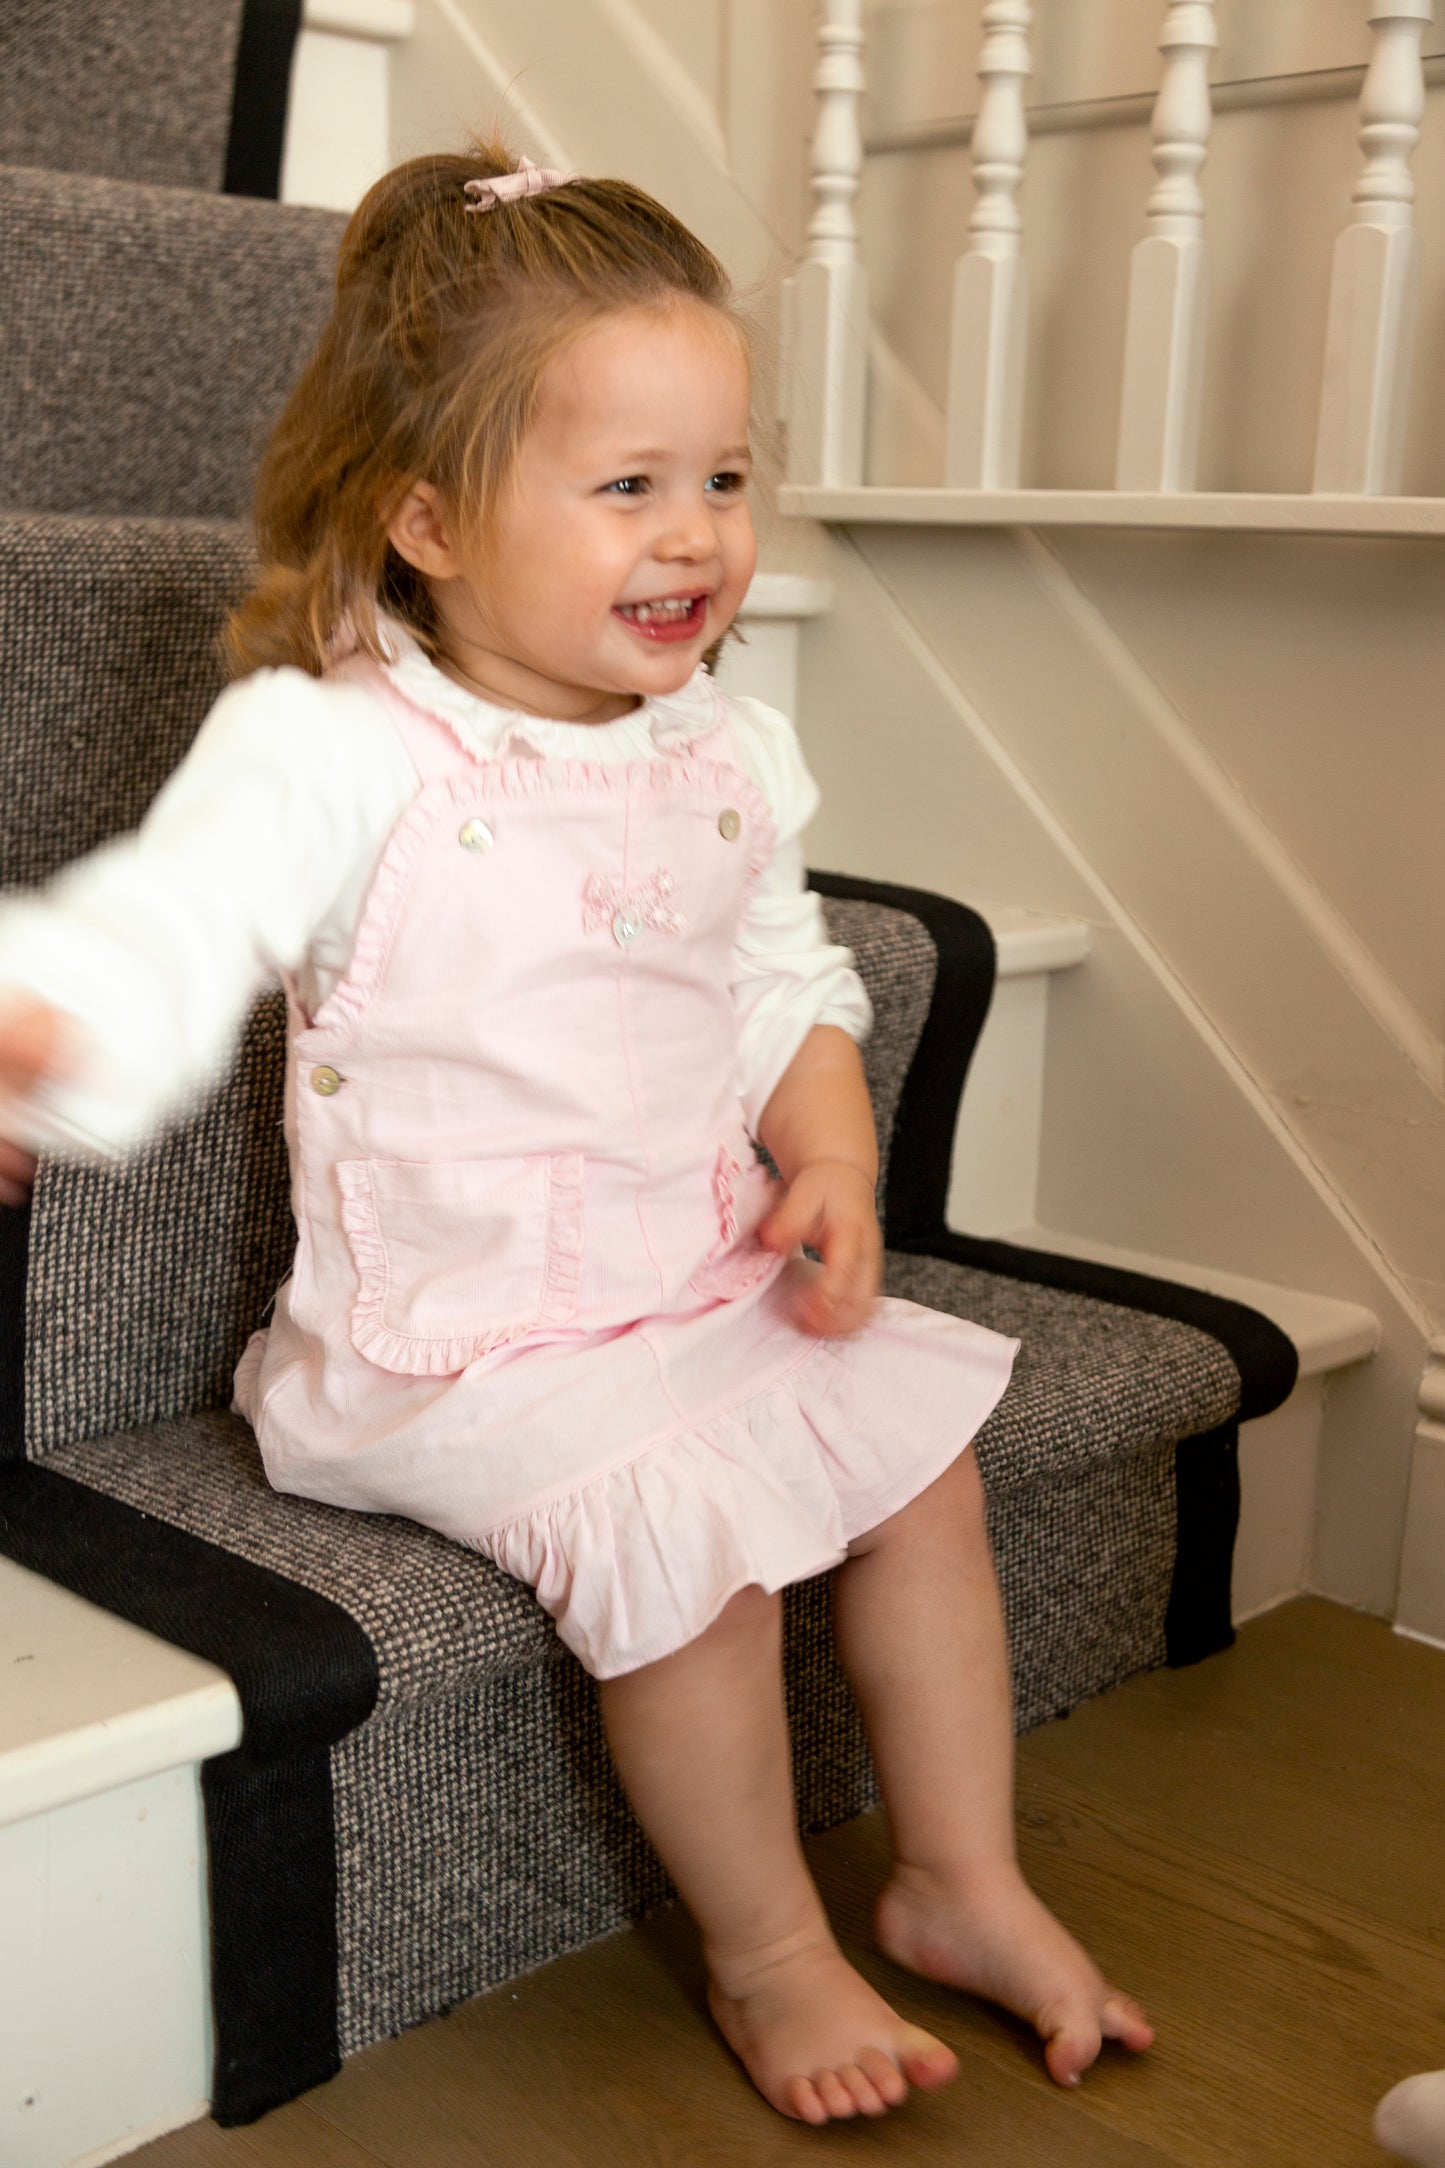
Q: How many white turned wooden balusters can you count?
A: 4